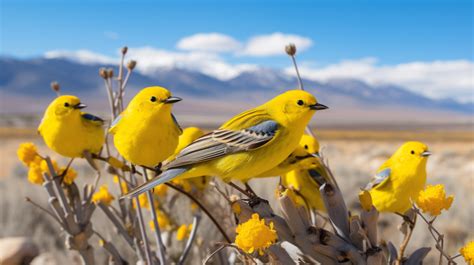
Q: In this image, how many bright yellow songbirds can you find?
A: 6